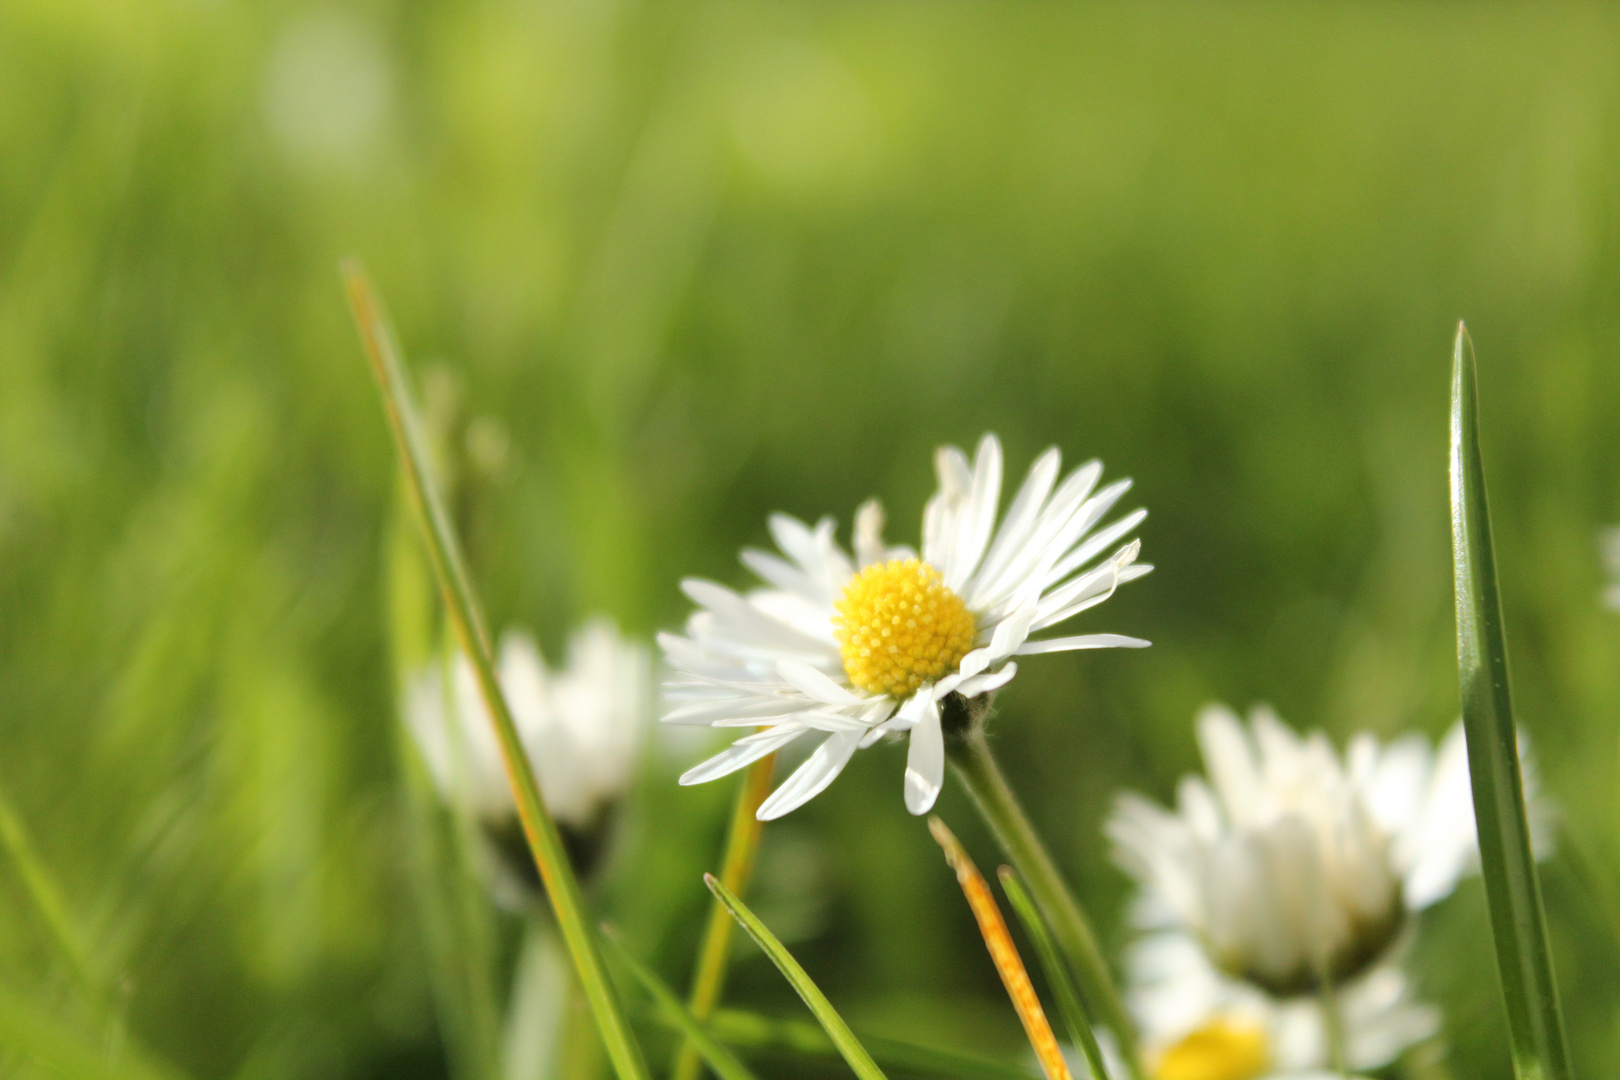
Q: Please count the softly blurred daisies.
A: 3